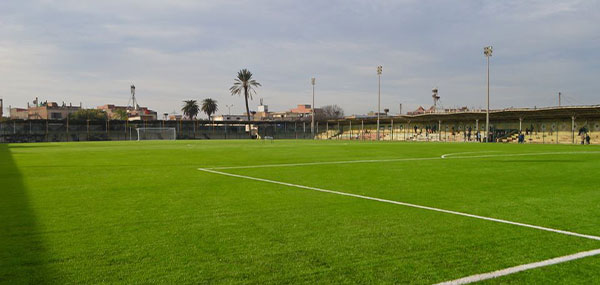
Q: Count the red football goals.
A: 0